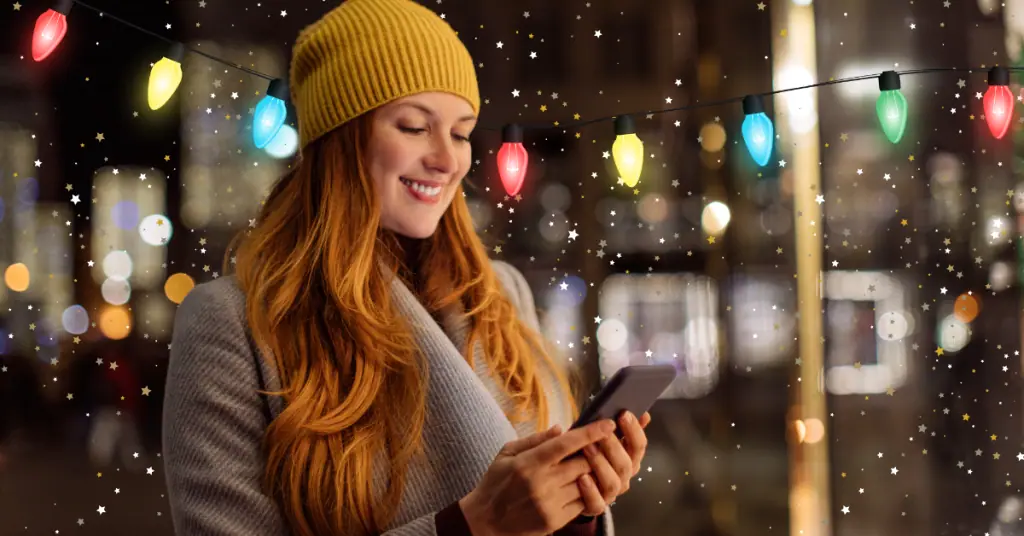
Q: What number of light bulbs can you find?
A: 8